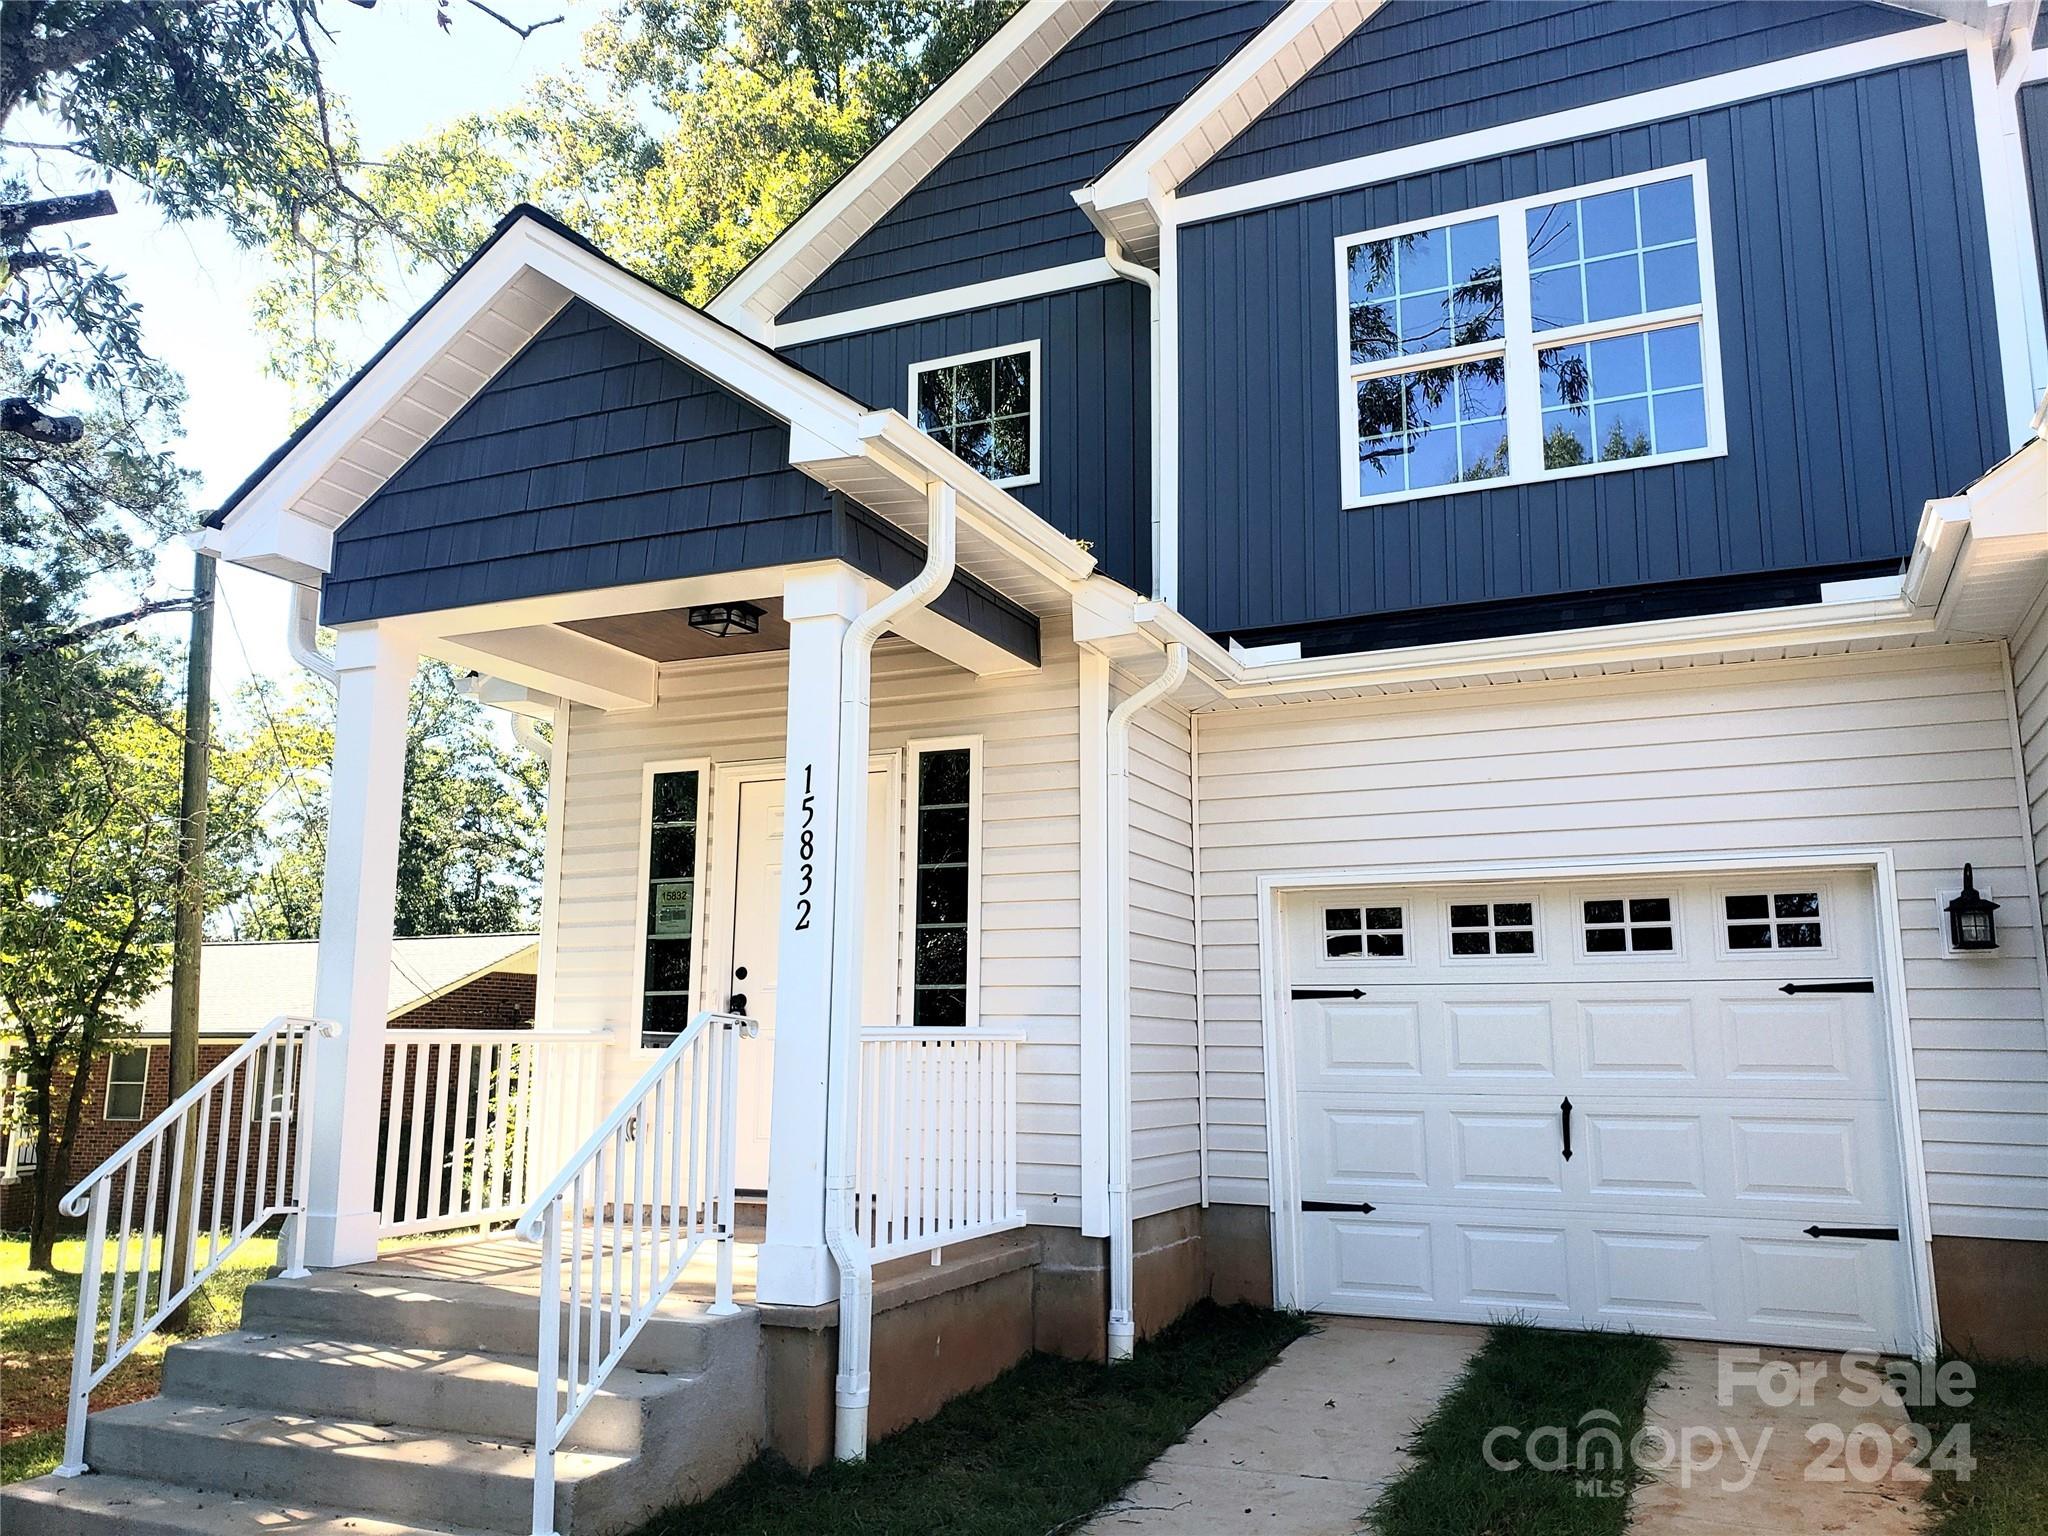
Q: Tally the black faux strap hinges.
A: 4